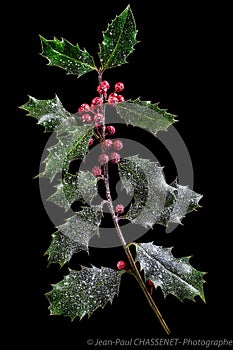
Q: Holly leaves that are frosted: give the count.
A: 11